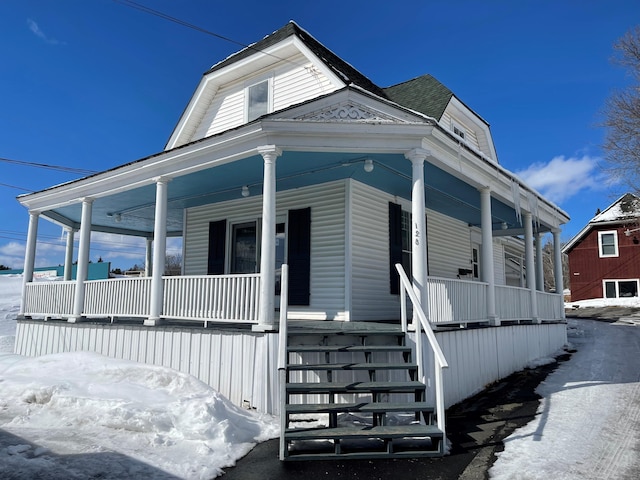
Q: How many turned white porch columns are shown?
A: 11